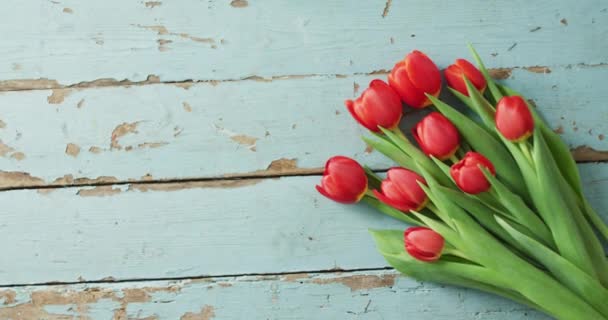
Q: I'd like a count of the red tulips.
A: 9